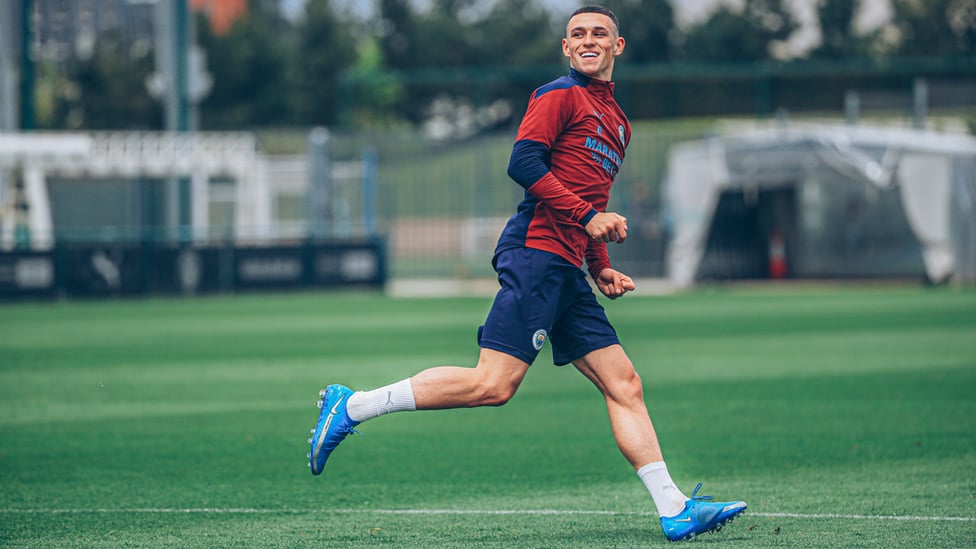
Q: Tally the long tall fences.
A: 1